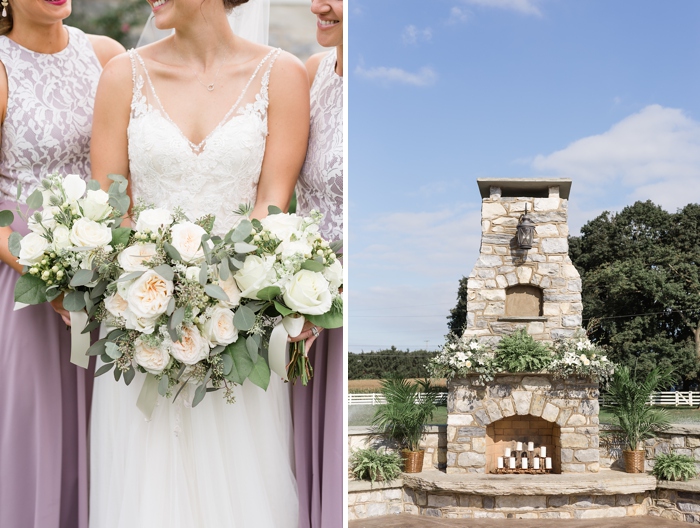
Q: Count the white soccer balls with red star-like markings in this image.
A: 0